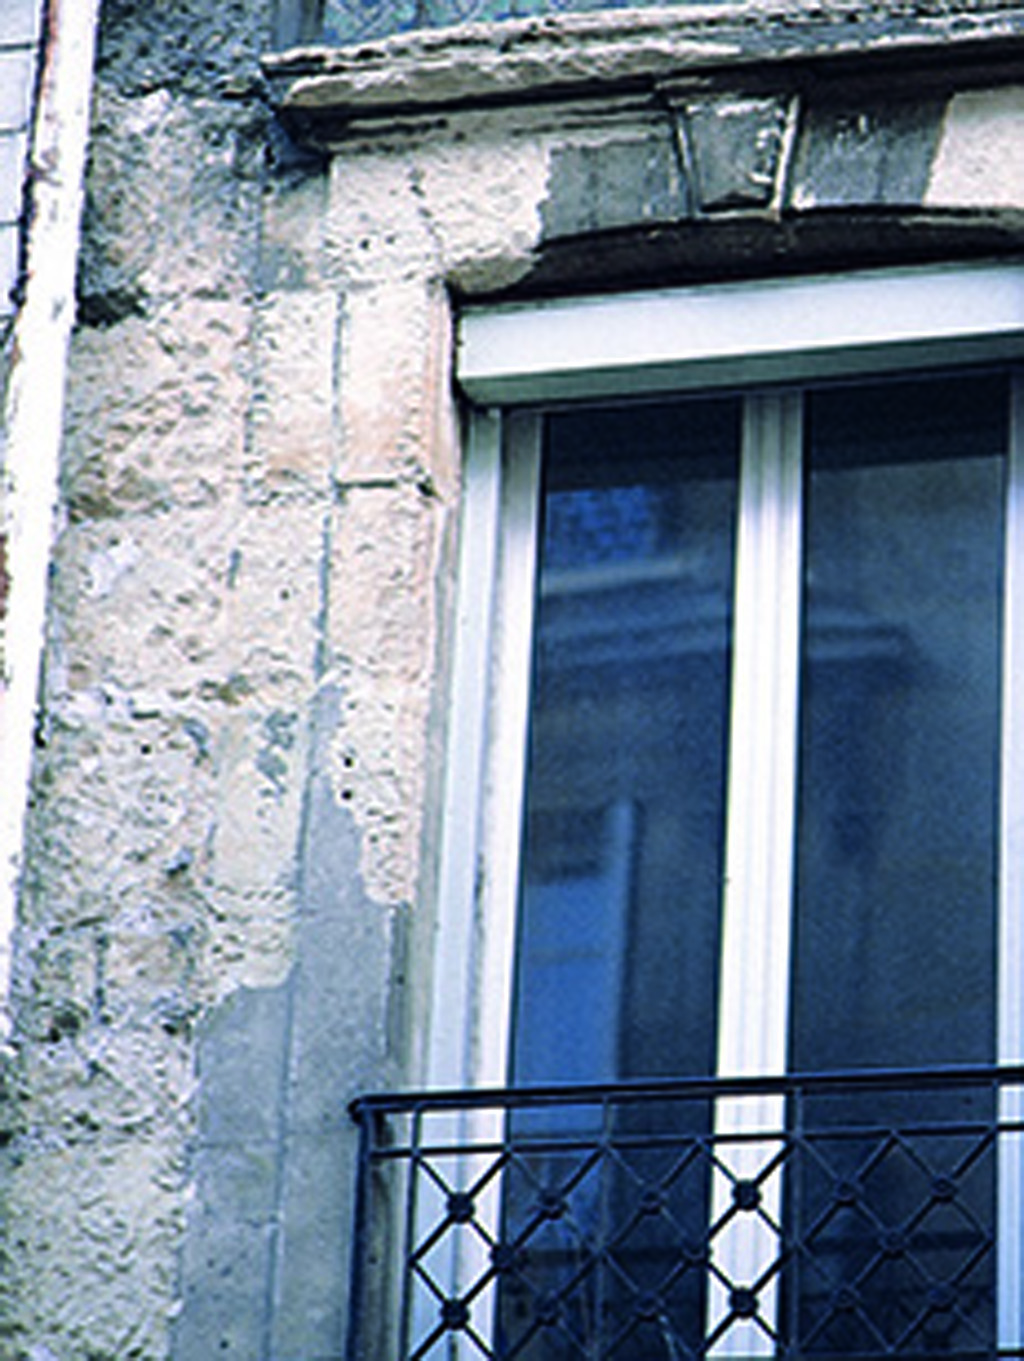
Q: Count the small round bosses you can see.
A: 15